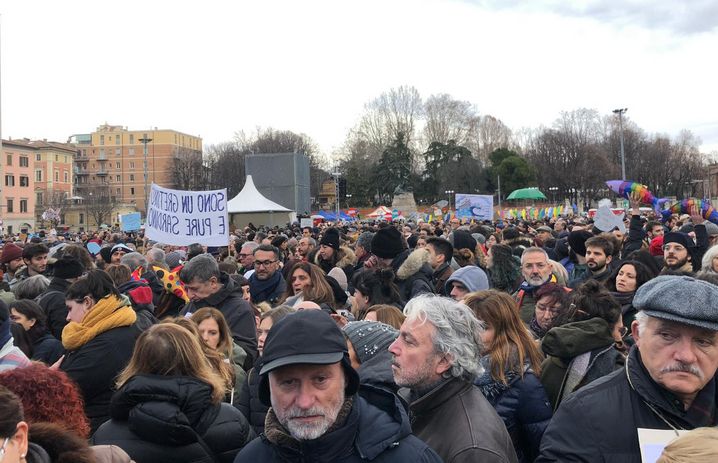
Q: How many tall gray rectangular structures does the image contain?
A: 1